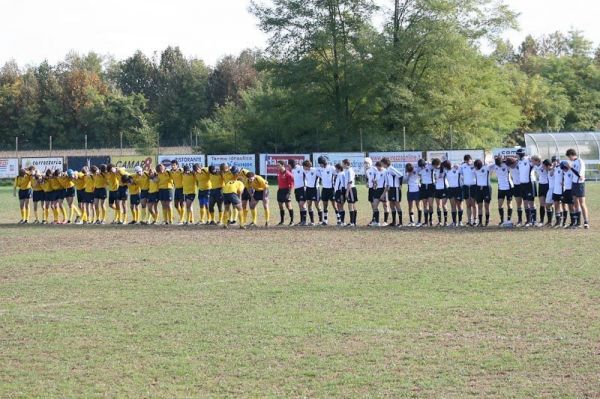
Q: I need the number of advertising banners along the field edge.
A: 11